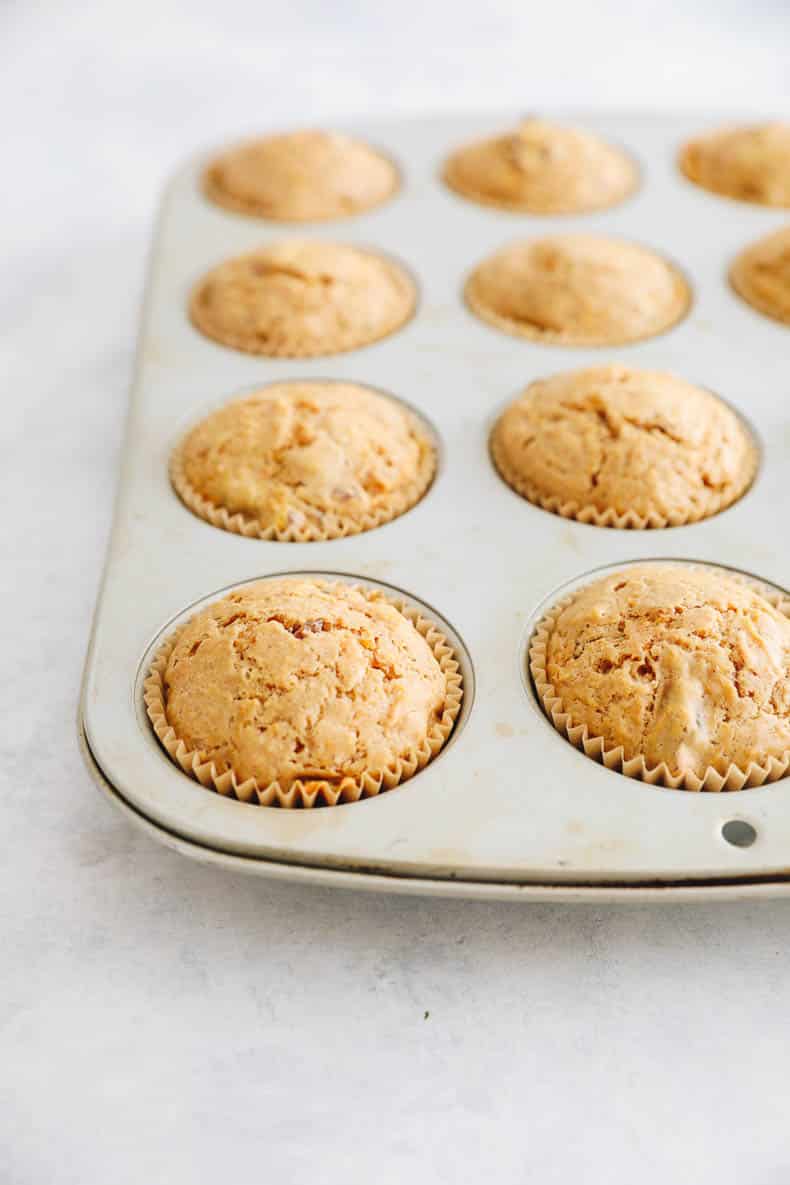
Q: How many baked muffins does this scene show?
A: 10